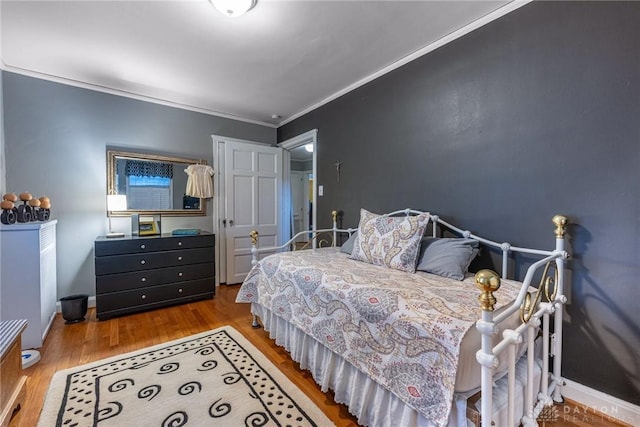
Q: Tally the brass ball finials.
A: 4